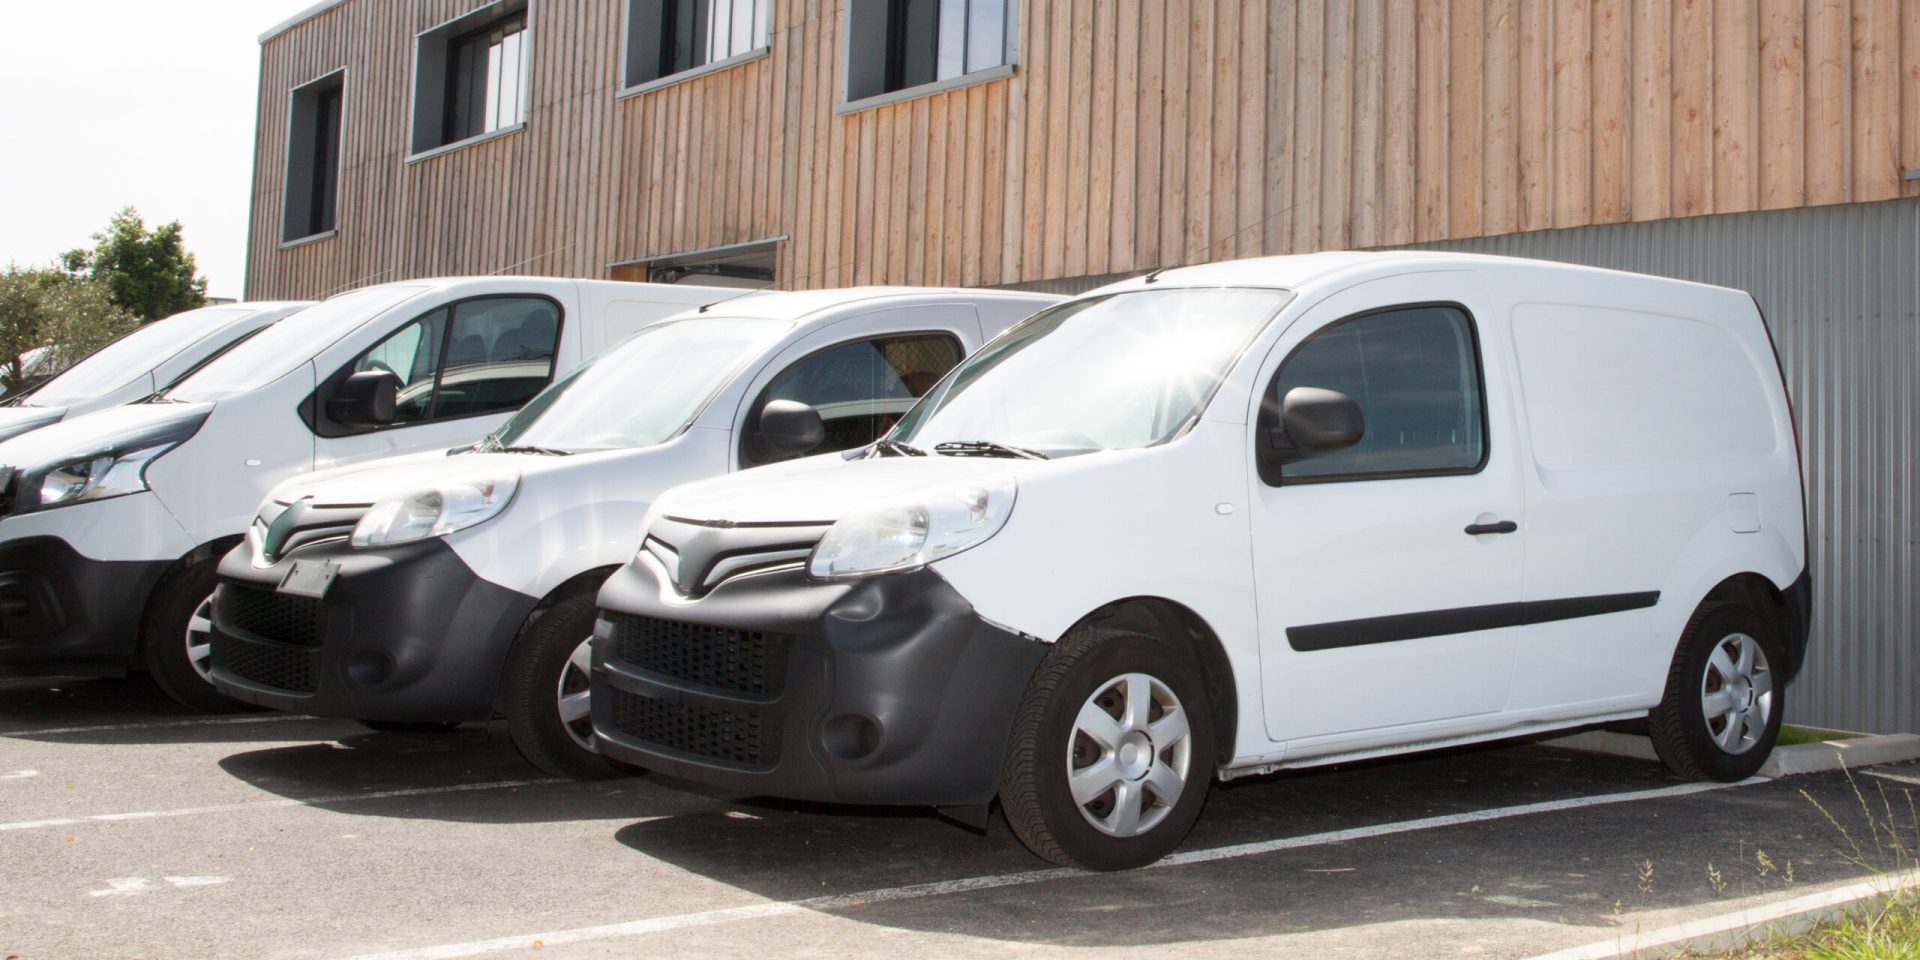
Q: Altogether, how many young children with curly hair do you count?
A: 0